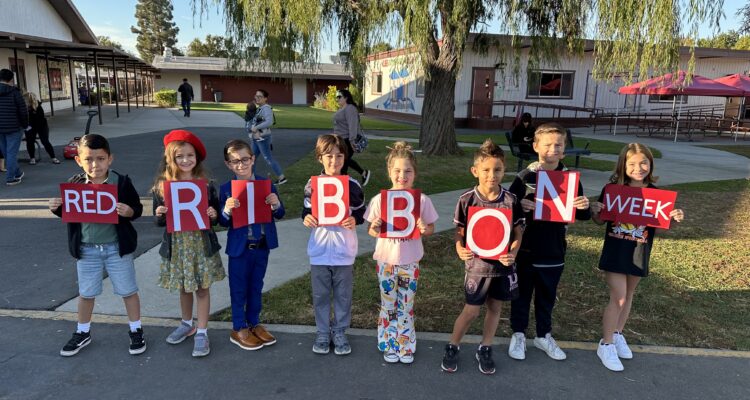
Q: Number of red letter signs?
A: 8